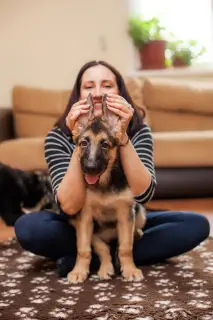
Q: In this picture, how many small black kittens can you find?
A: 0